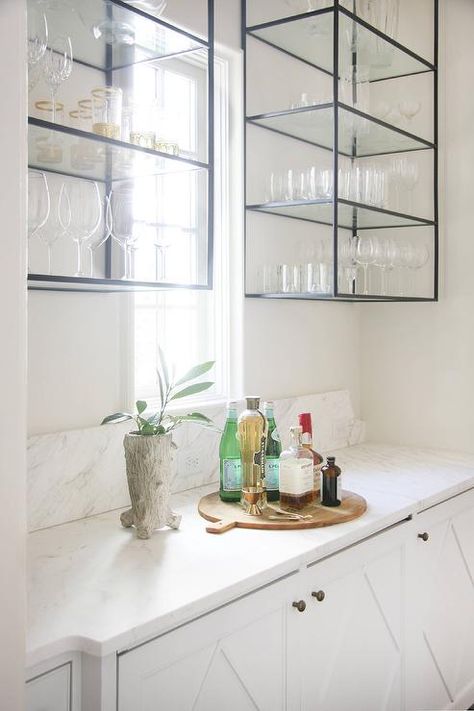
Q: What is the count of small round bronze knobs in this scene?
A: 3